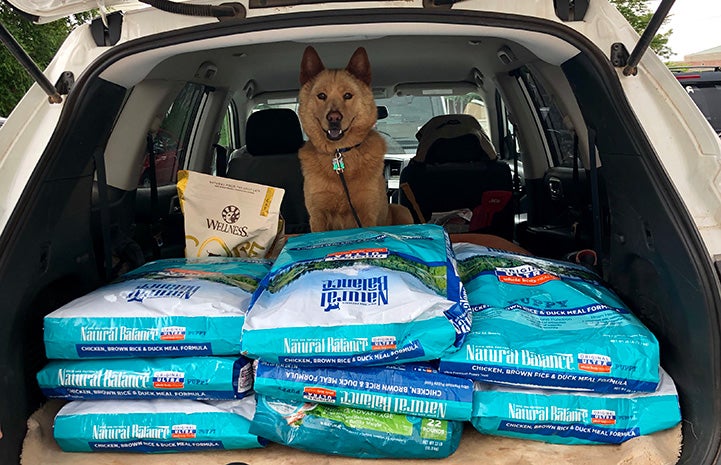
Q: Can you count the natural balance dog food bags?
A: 7